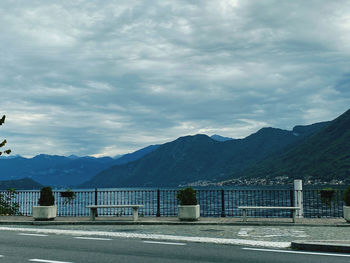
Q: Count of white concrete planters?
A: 3